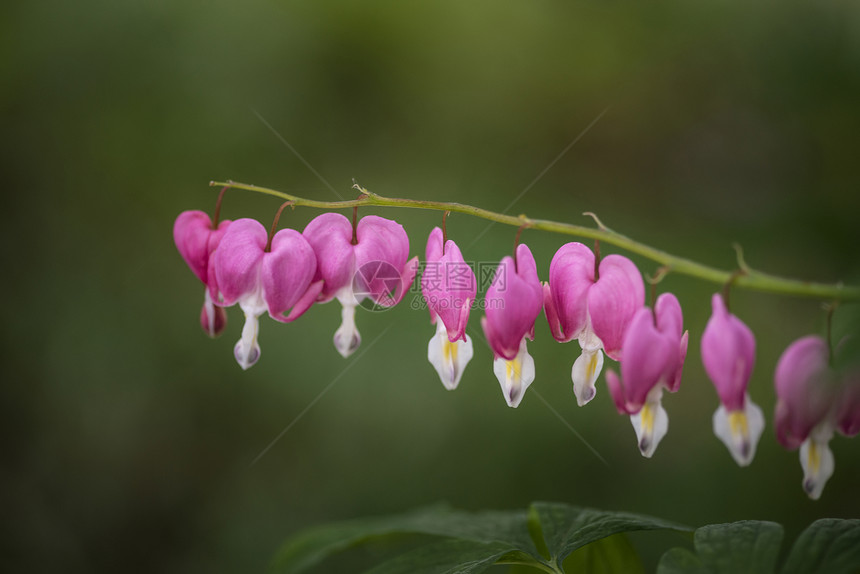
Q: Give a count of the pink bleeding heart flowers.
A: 9